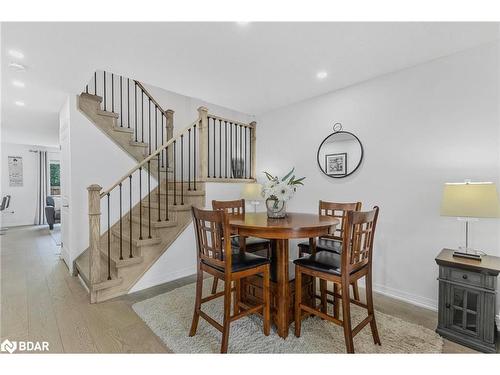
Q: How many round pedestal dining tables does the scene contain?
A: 1